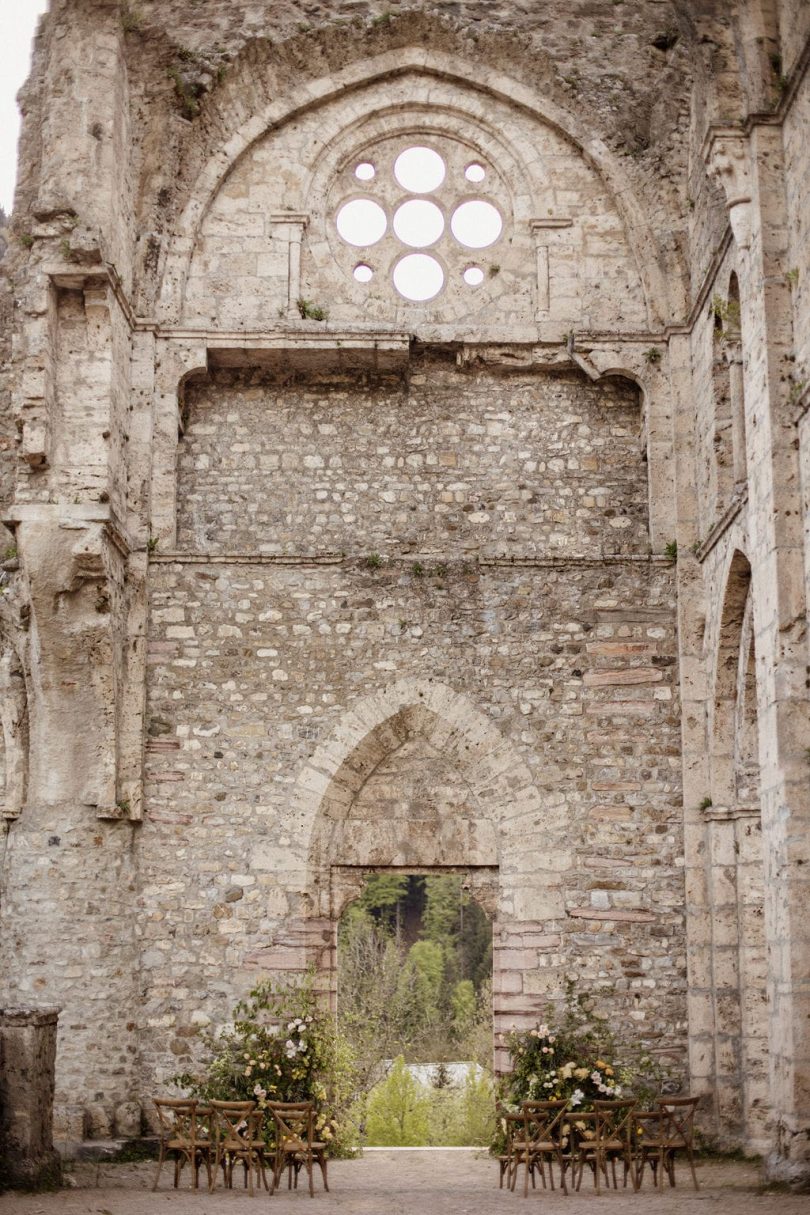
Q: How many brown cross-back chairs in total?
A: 12